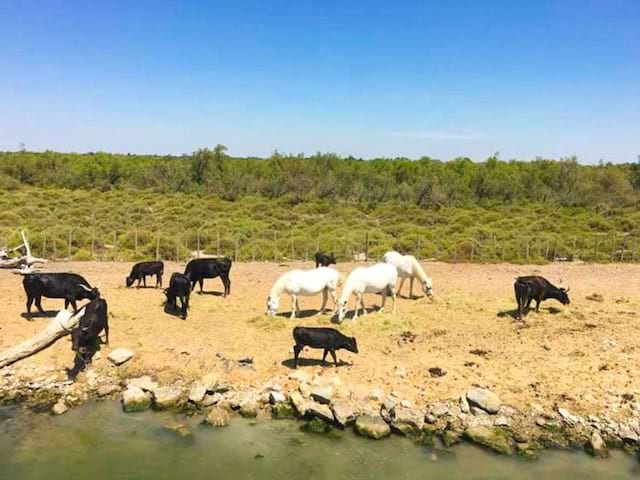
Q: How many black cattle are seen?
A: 8